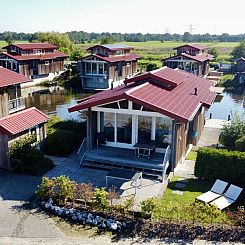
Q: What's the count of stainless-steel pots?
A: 0